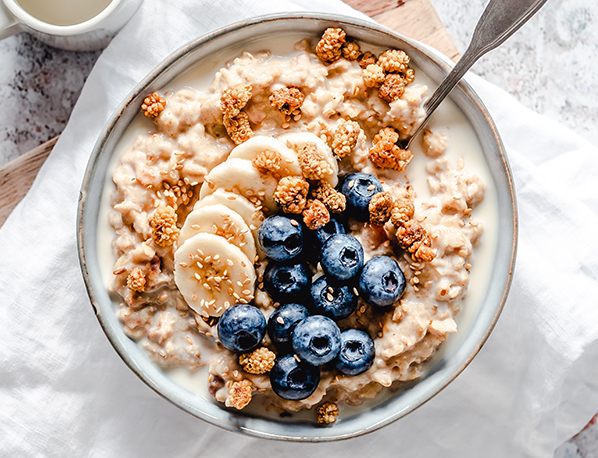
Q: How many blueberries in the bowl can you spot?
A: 12